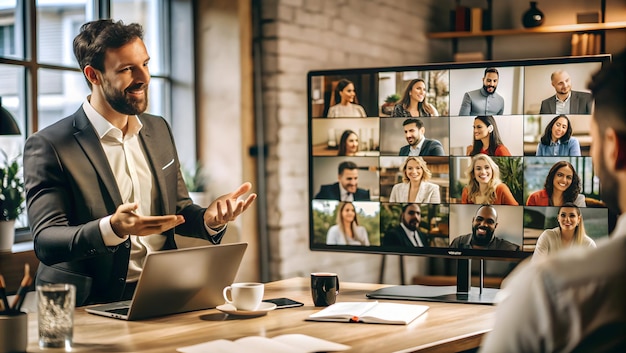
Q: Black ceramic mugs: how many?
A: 1